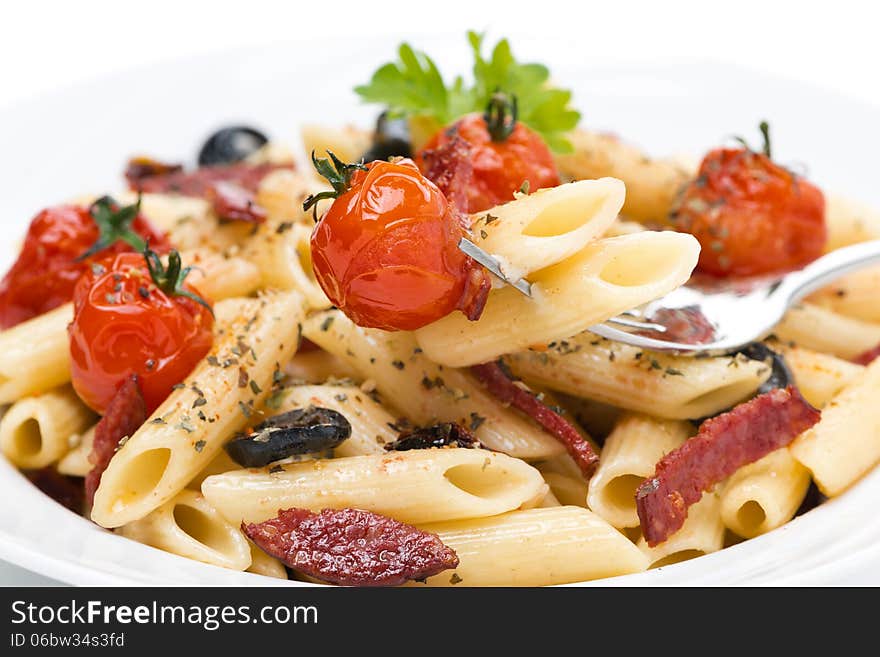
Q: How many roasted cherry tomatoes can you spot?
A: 5